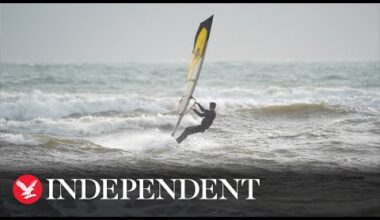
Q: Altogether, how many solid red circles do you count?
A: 1